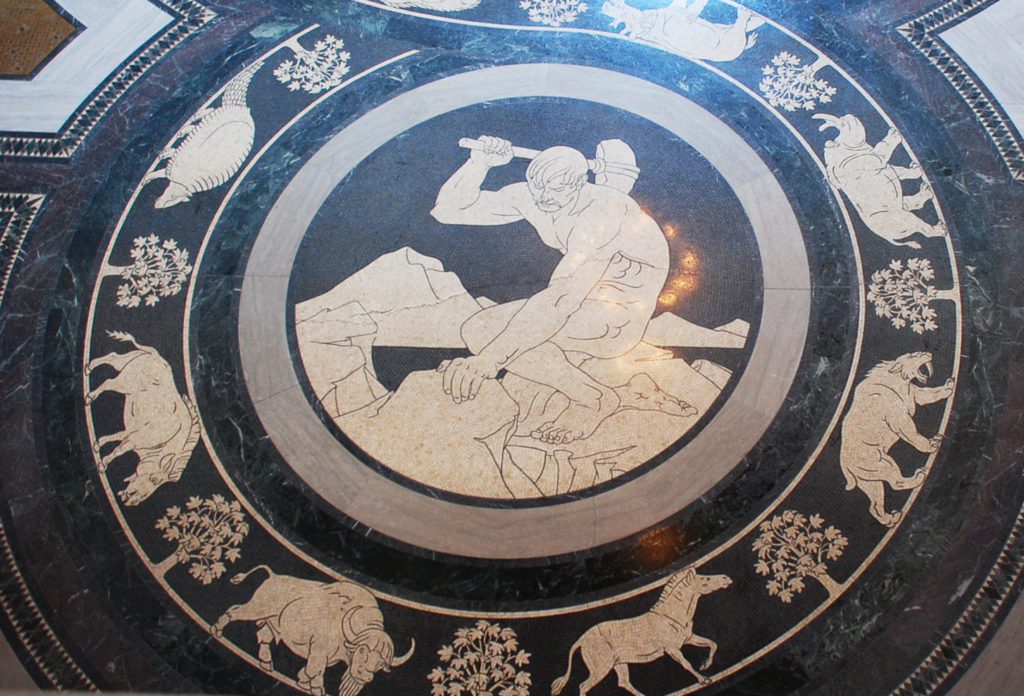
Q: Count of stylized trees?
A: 8